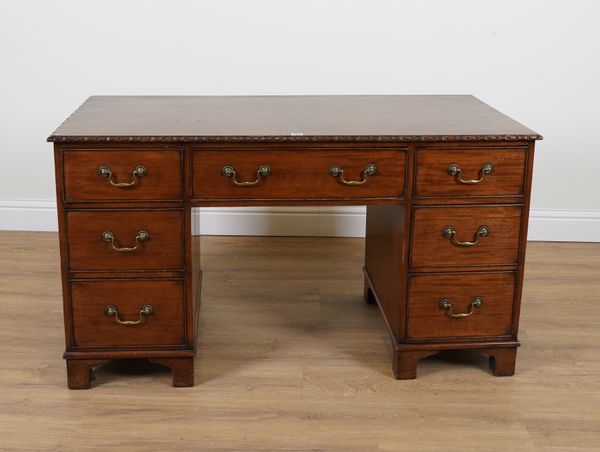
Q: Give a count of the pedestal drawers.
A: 6